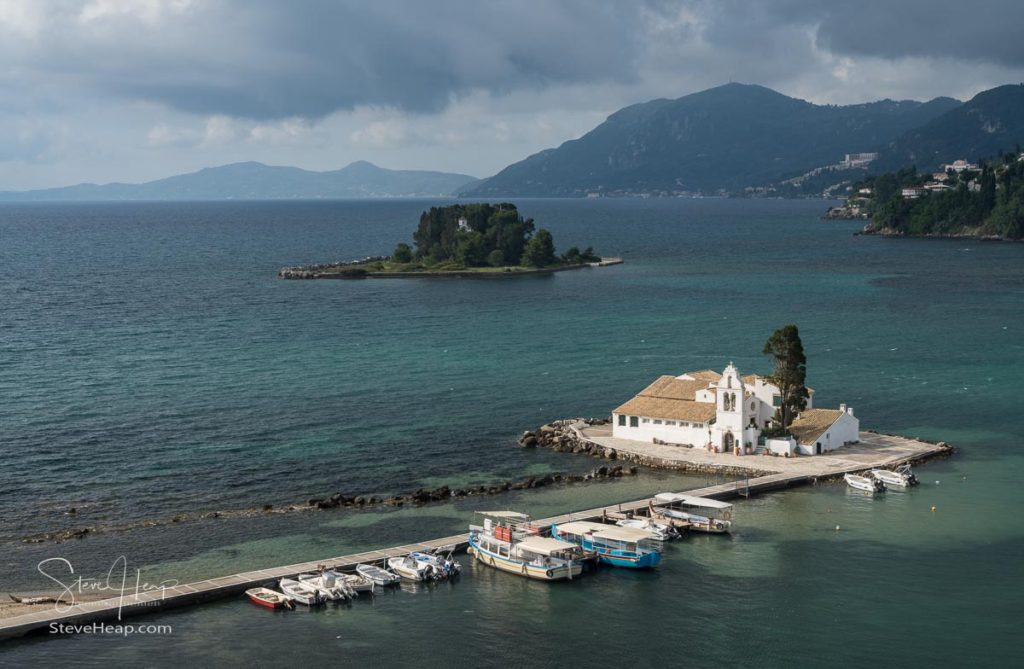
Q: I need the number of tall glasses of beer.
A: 0